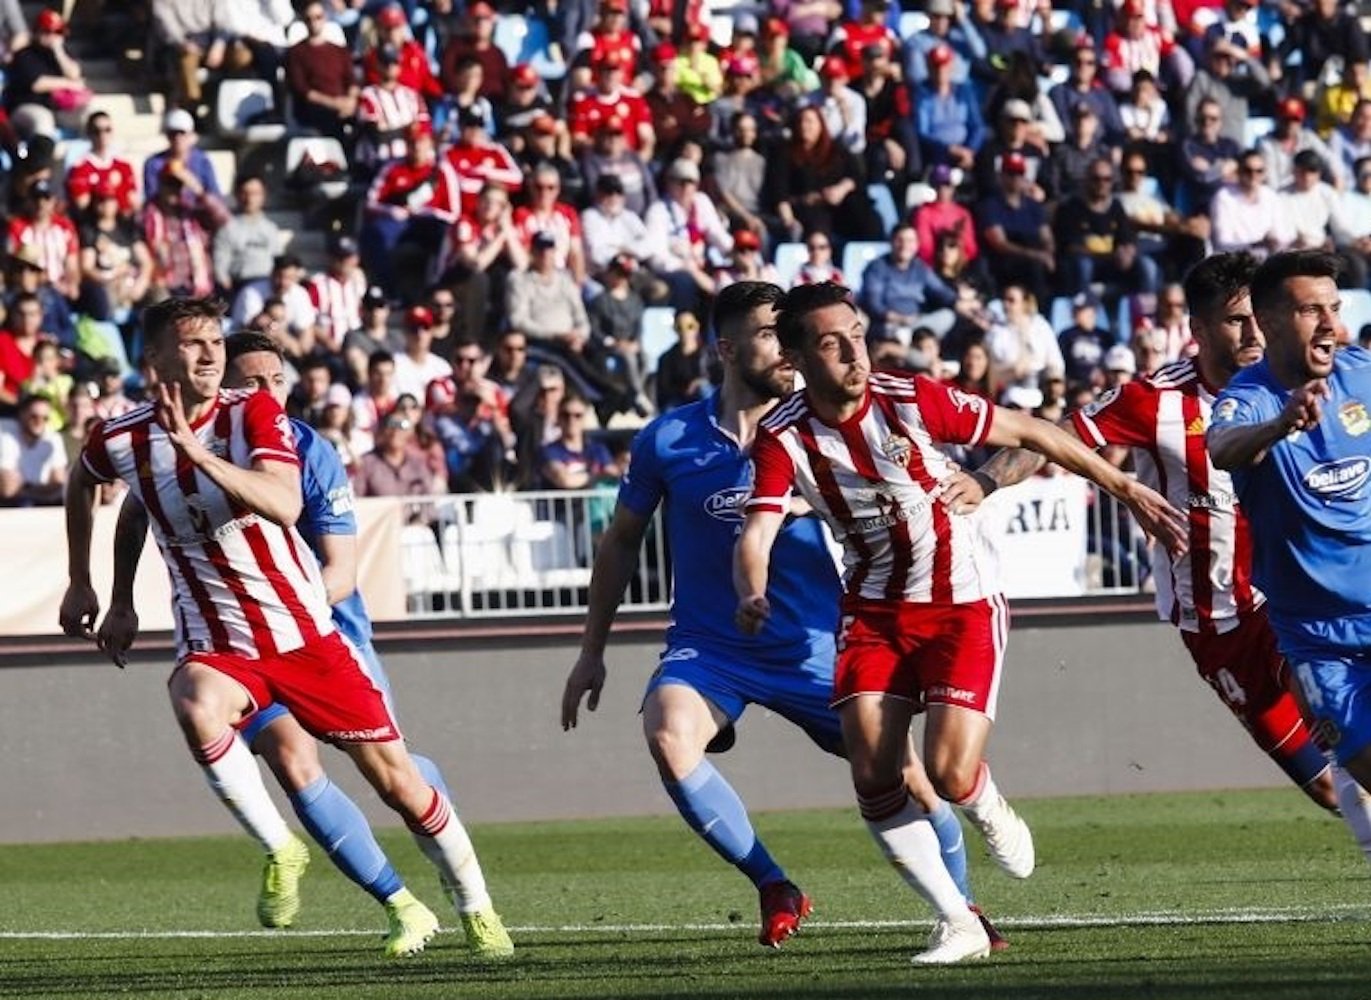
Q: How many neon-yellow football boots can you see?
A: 3